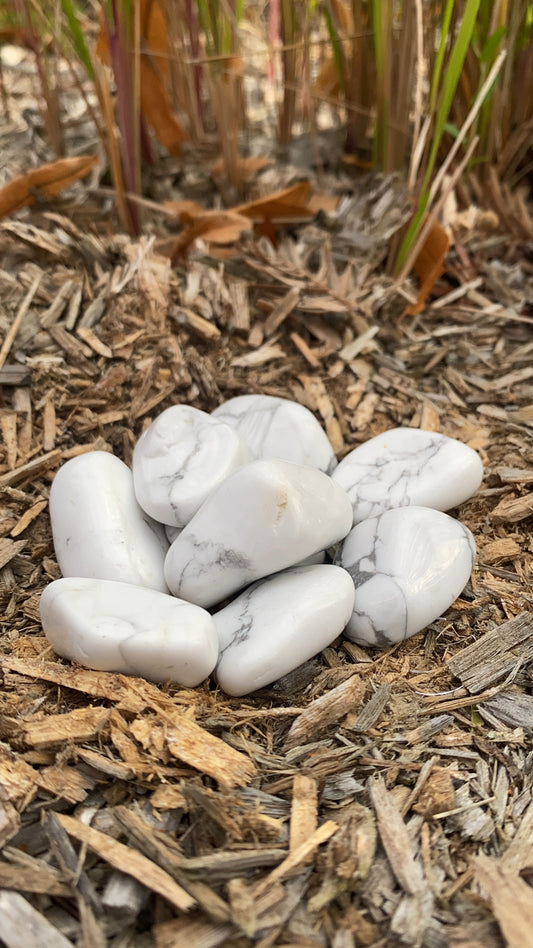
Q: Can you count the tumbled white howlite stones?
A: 8